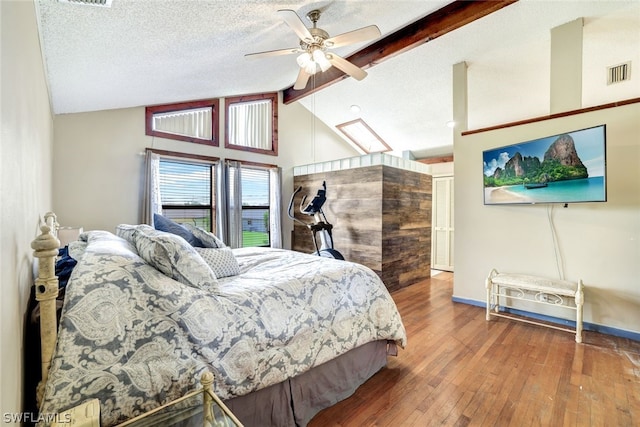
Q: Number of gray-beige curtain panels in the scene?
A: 4